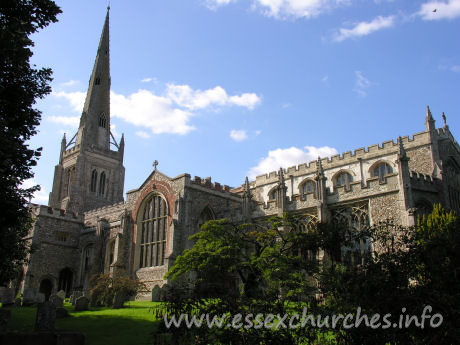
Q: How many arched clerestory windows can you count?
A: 4